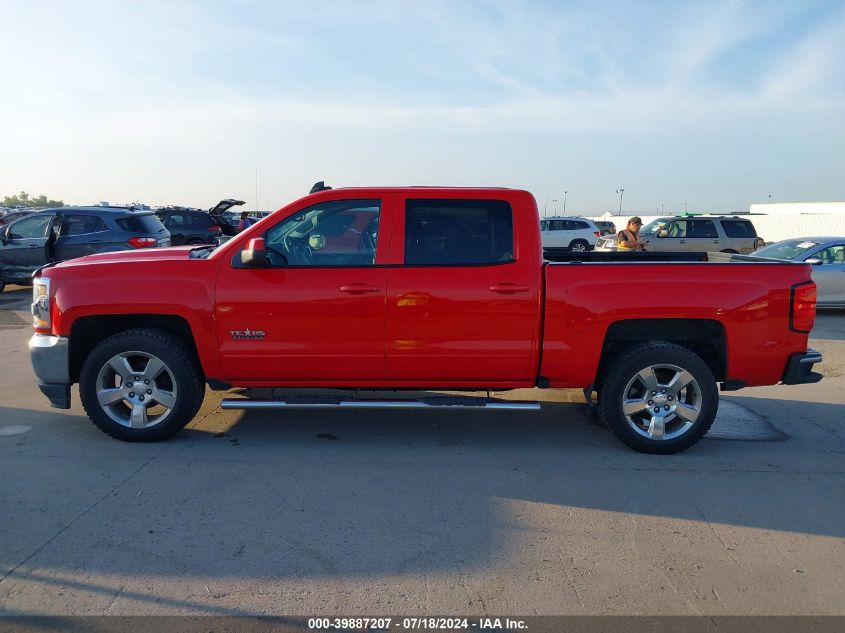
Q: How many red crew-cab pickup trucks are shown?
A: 1